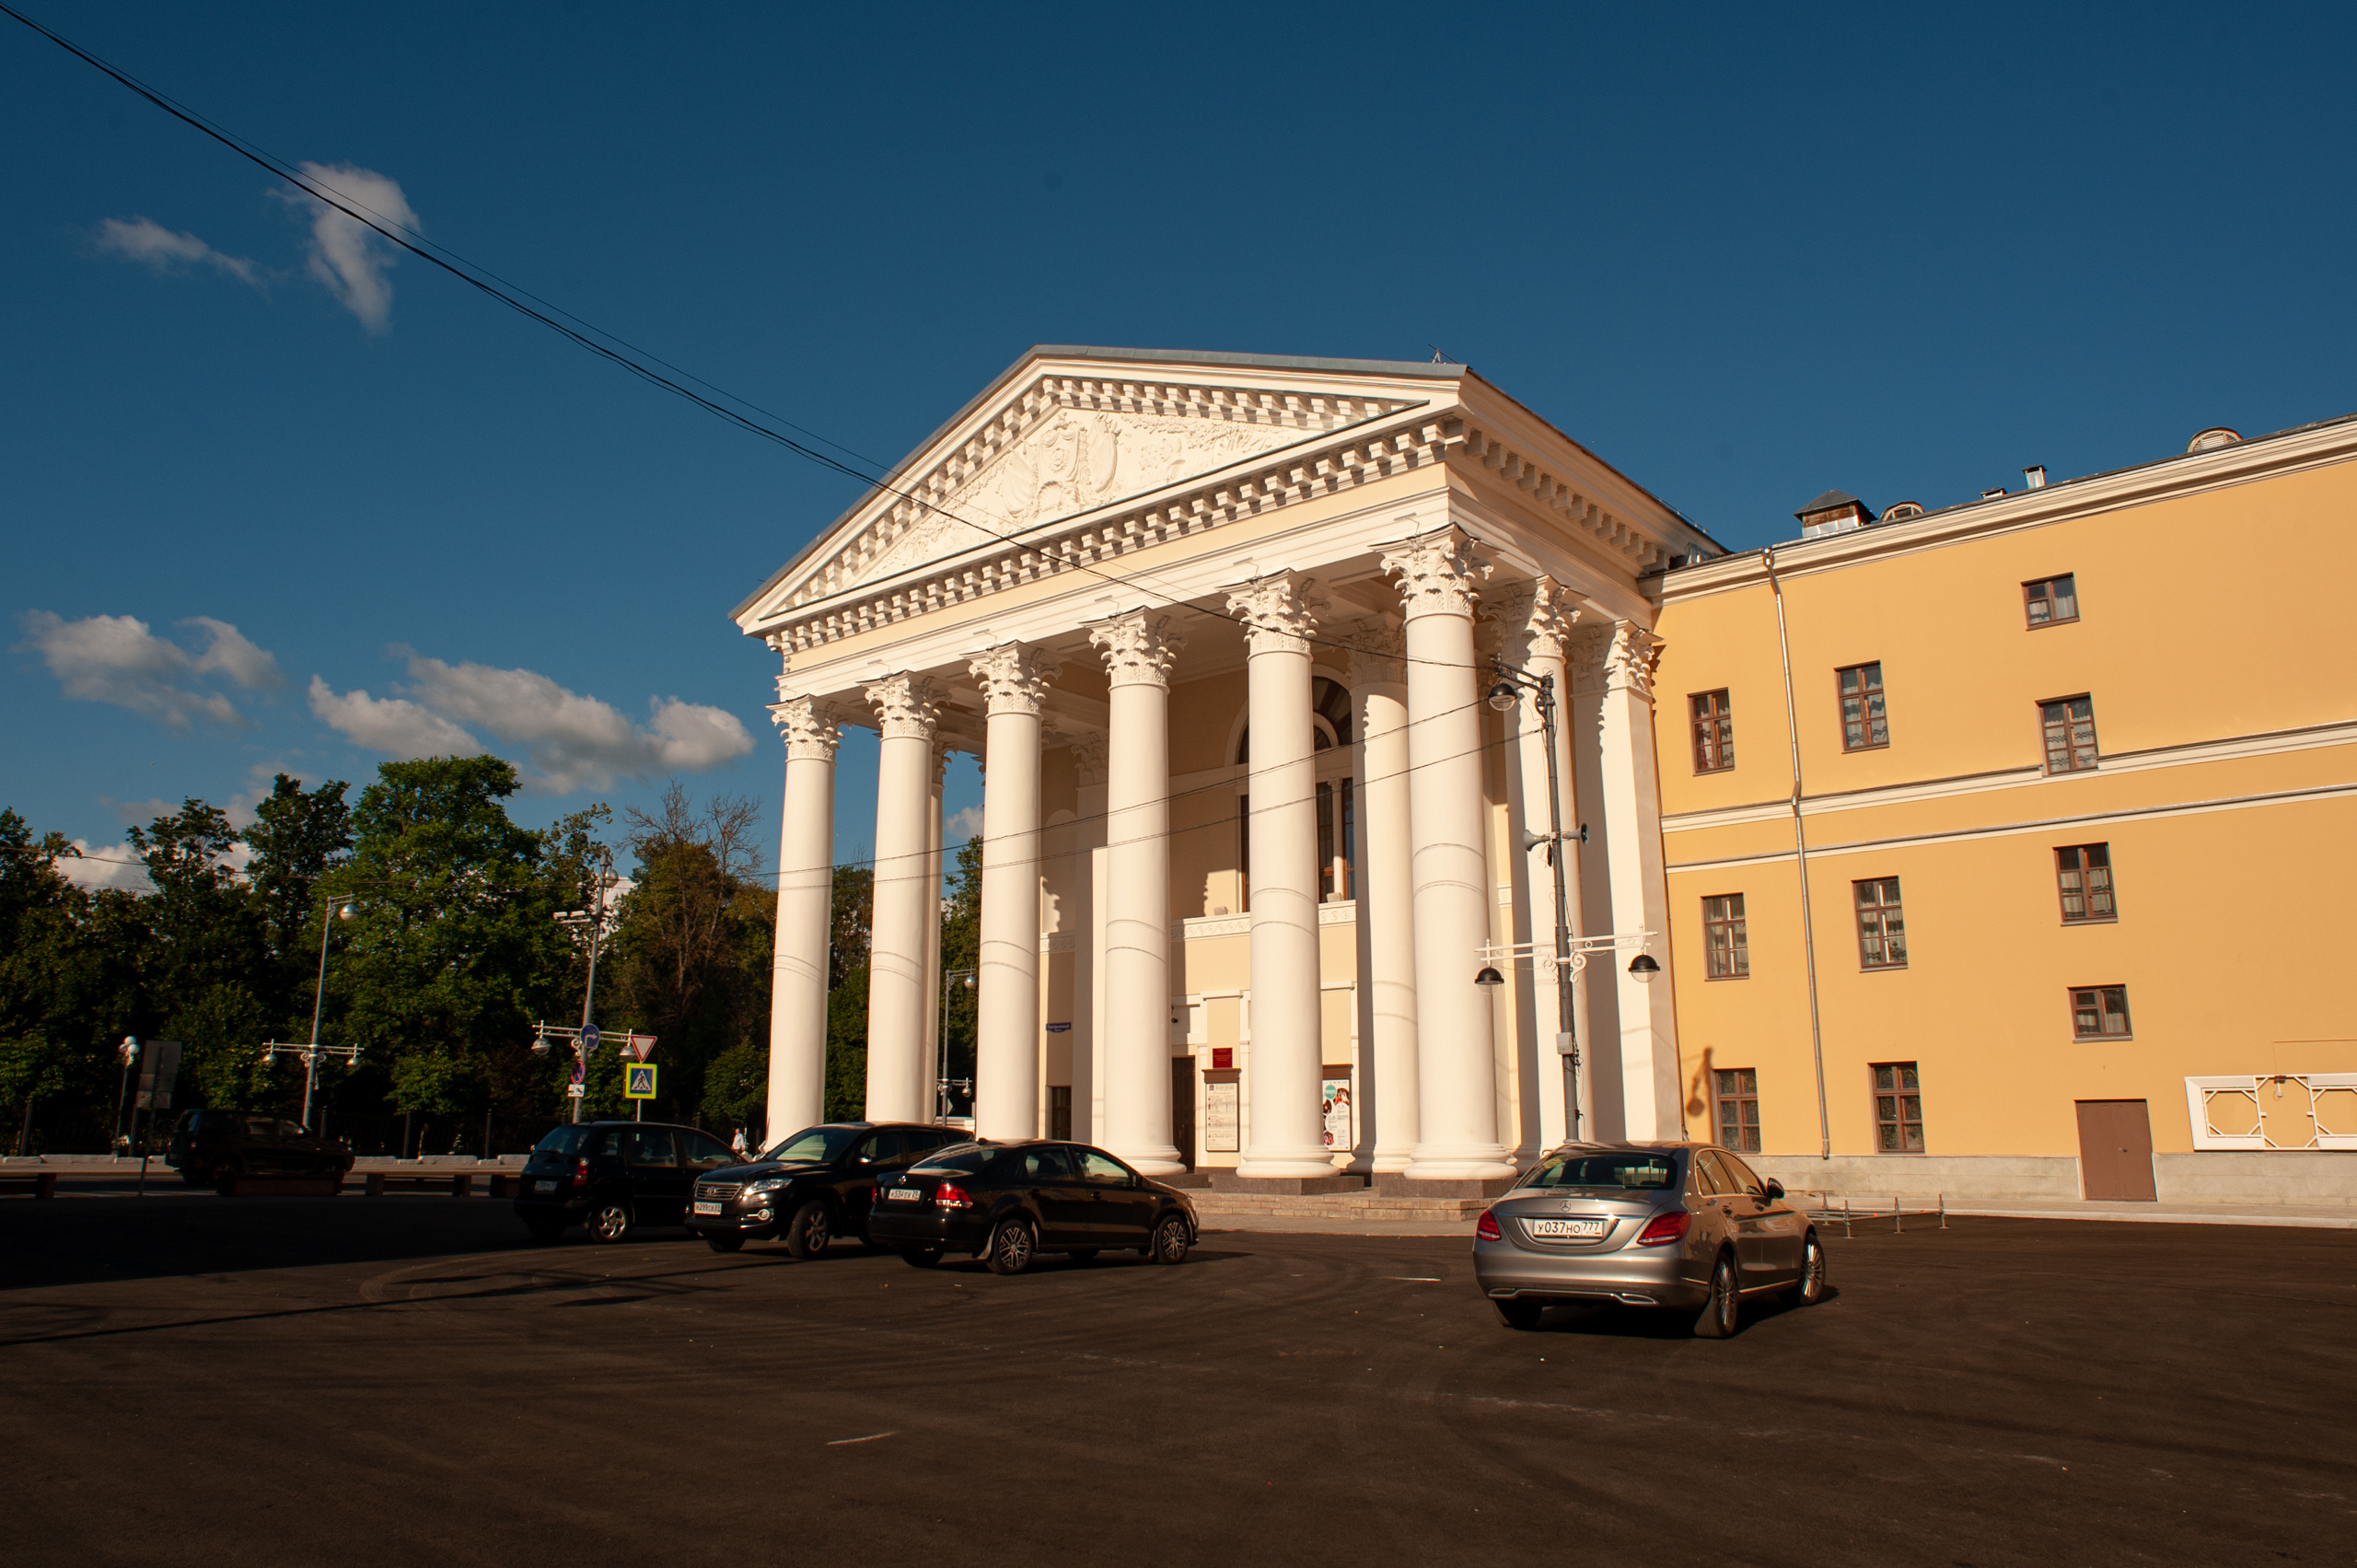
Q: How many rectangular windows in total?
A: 10